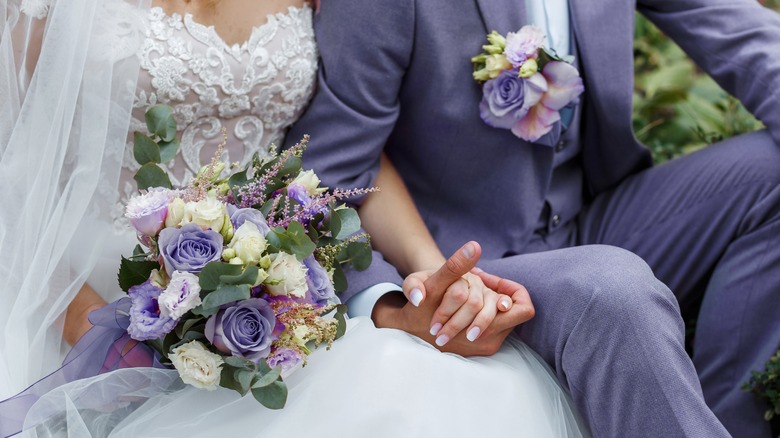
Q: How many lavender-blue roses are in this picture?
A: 5